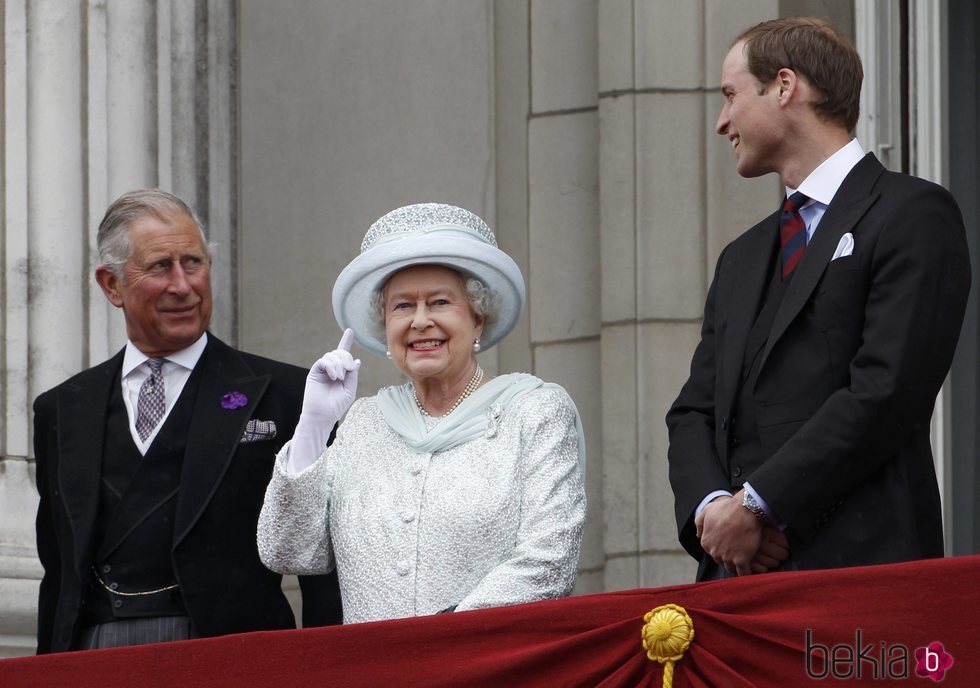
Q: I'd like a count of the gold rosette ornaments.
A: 1